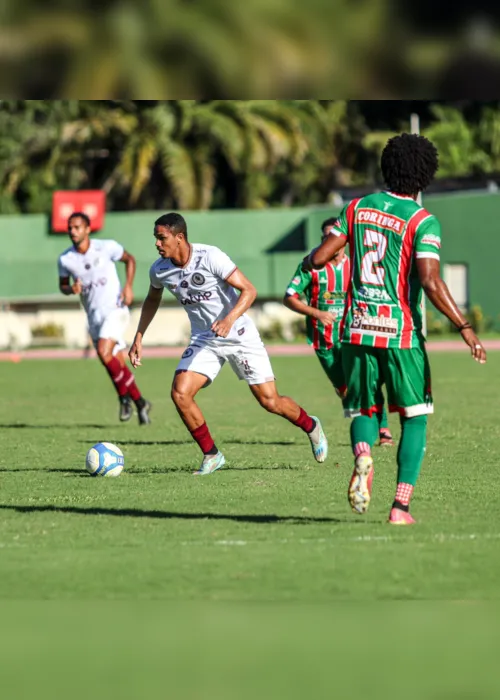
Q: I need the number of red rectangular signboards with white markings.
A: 1